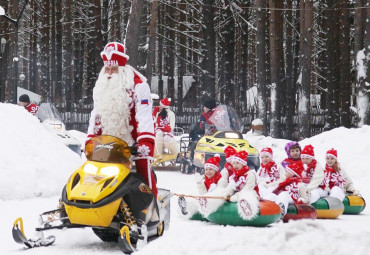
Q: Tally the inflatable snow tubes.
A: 4